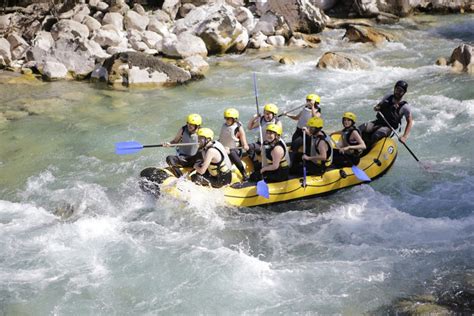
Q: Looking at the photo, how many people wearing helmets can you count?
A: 9